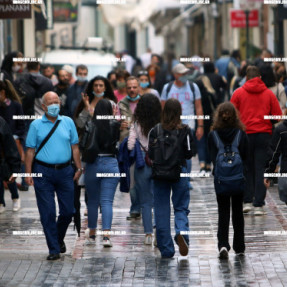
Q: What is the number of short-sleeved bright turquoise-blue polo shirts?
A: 1